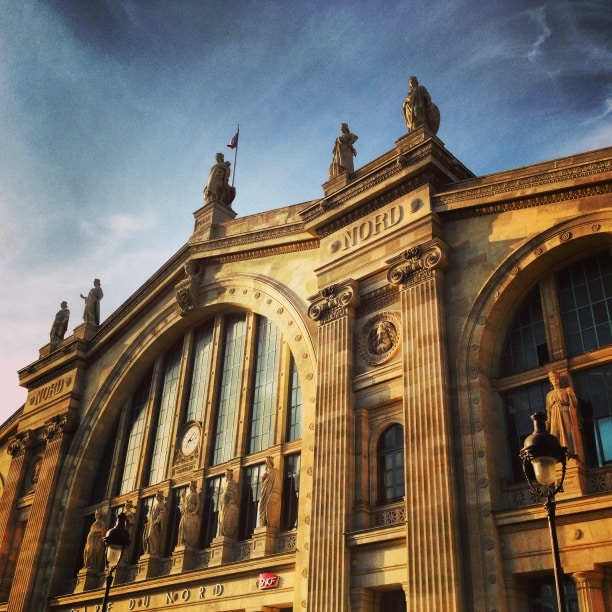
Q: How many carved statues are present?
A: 12